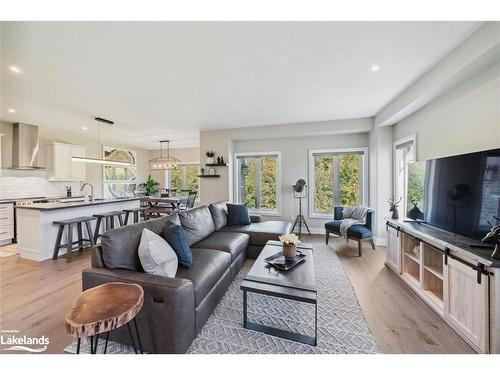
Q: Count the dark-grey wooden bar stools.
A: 3